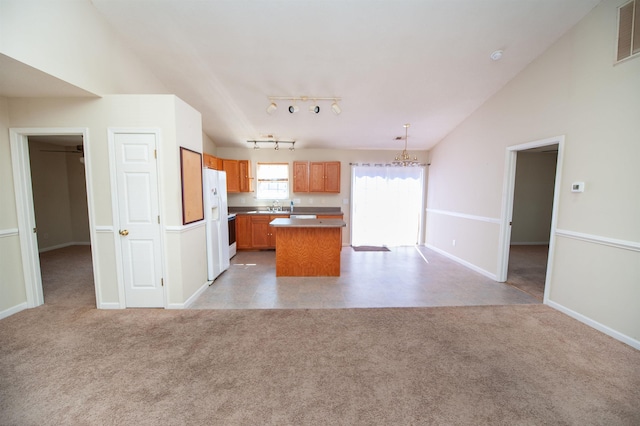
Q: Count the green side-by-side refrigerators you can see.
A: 0